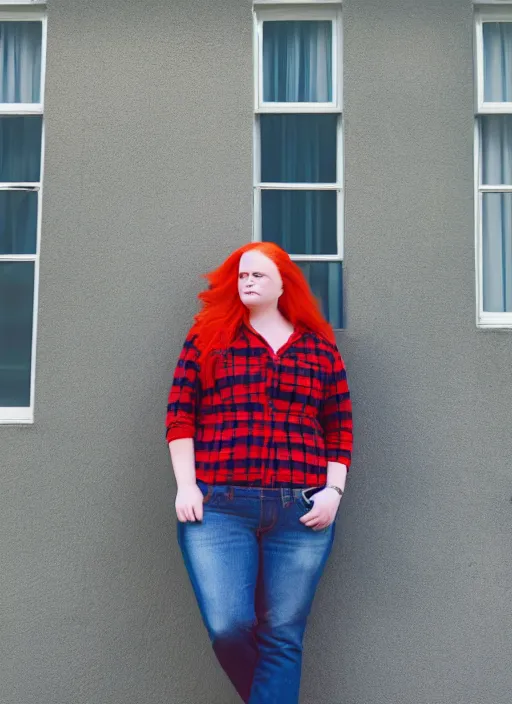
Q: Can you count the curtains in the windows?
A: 3